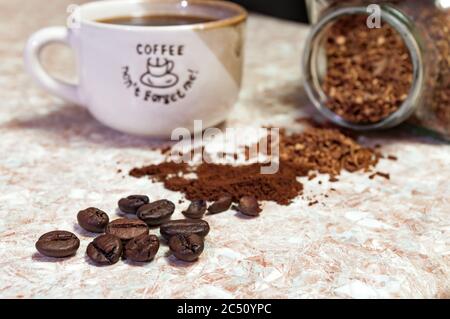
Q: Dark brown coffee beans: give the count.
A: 12